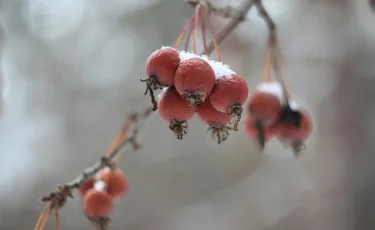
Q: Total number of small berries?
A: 11